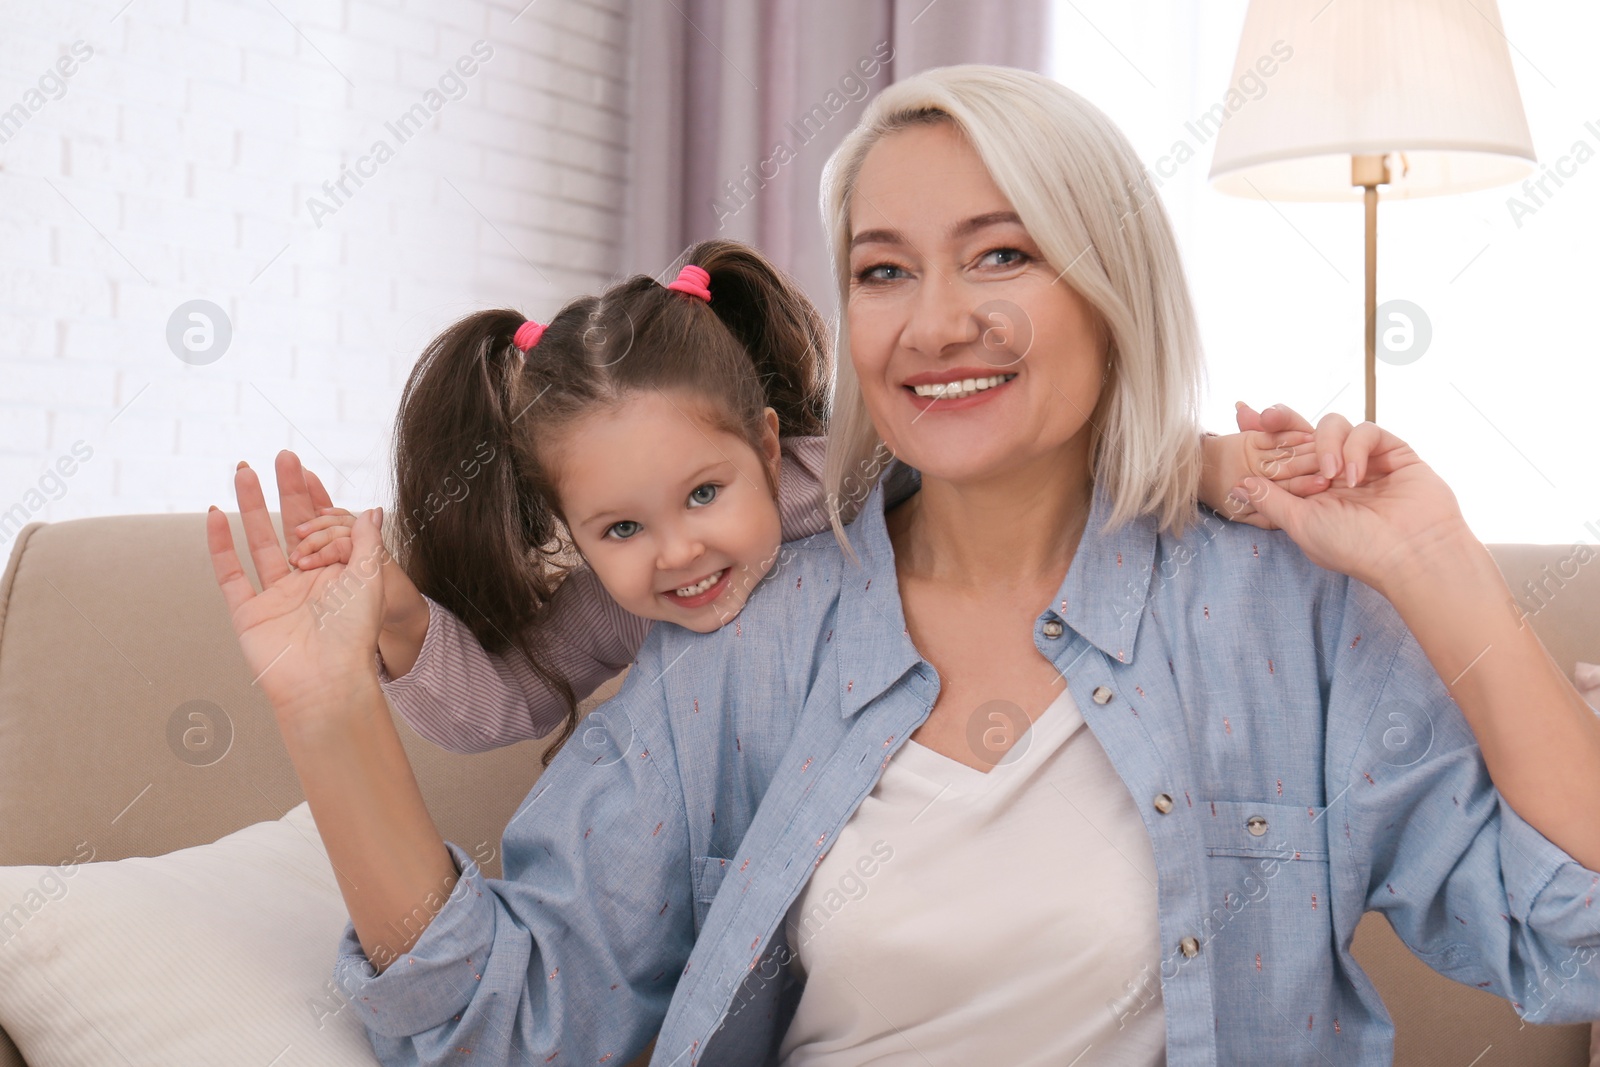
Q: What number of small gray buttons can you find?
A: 5